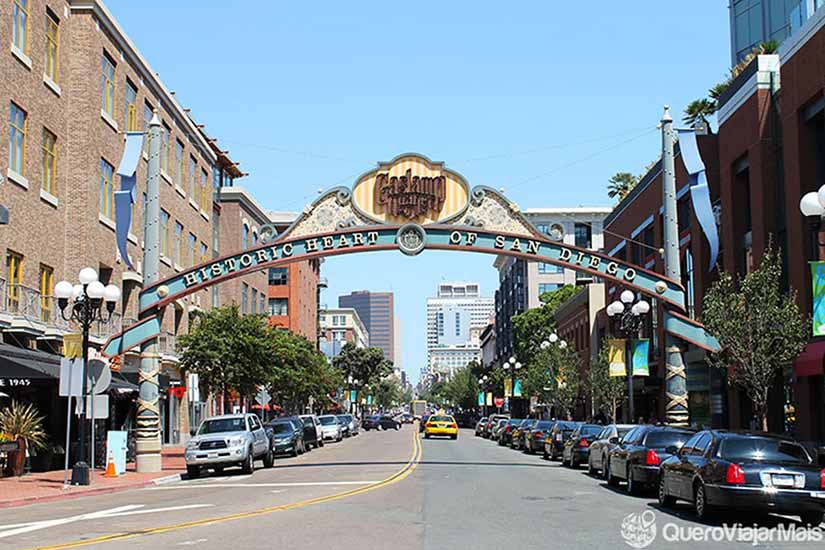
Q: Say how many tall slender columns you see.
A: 2